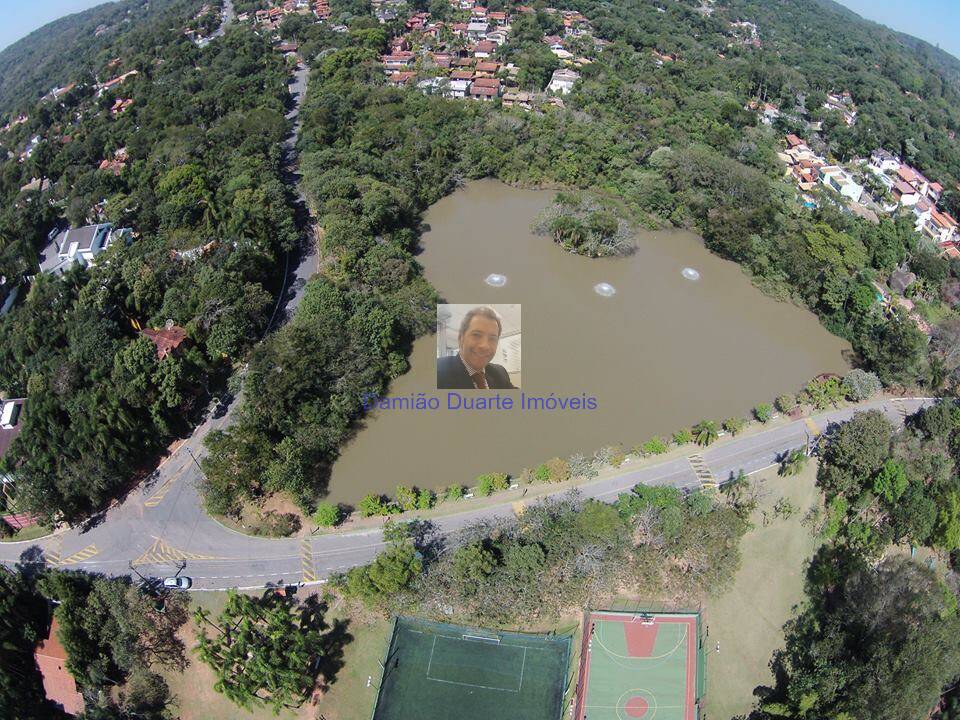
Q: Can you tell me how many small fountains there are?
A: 3